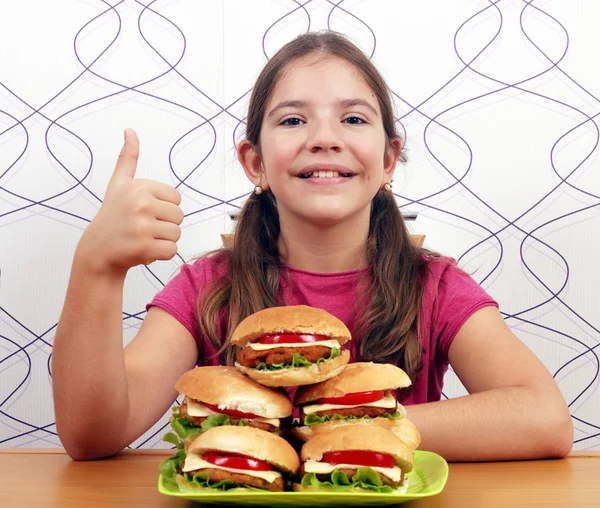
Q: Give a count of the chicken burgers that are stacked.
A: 5